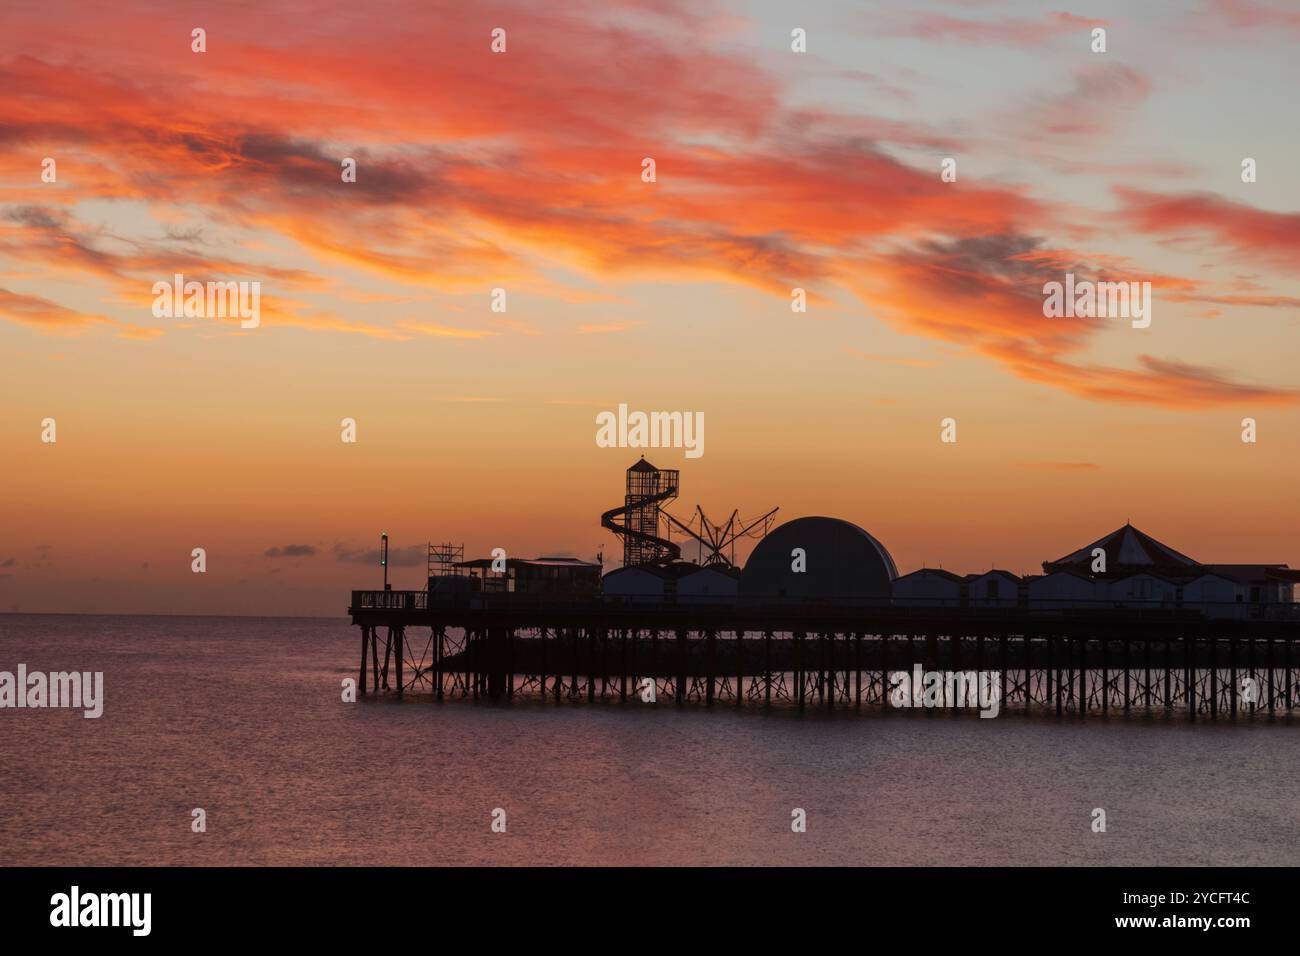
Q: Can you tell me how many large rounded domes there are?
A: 1